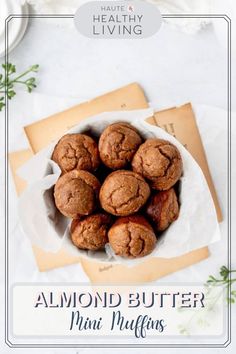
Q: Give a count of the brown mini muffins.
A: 8